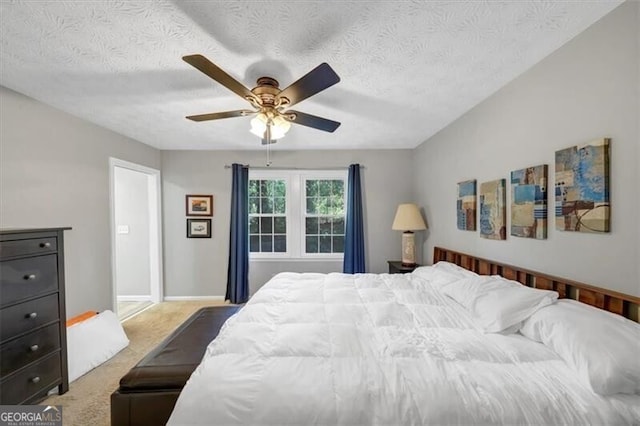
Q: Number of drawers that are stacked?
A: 5